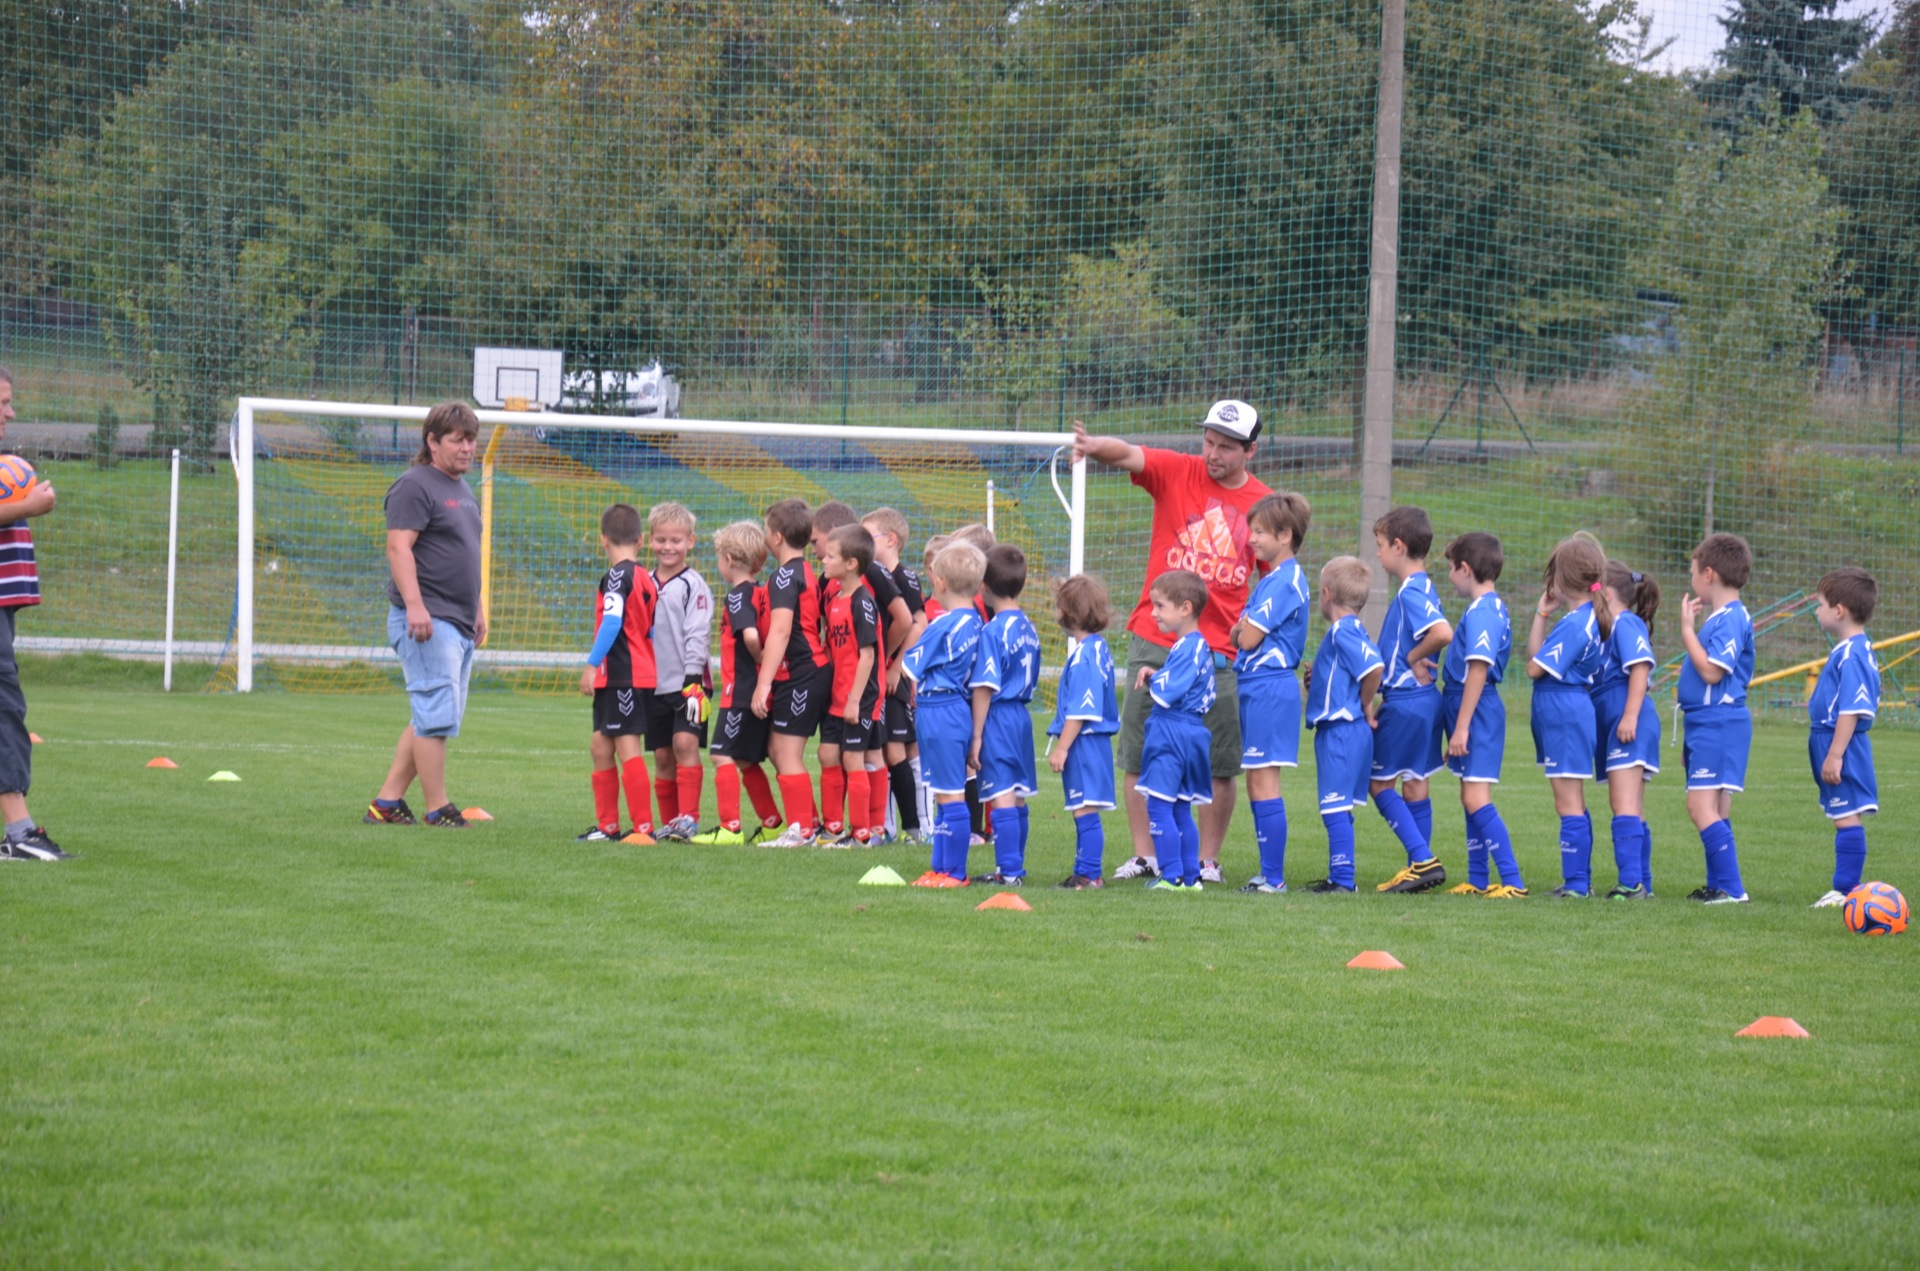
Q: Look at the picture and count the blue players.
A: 12